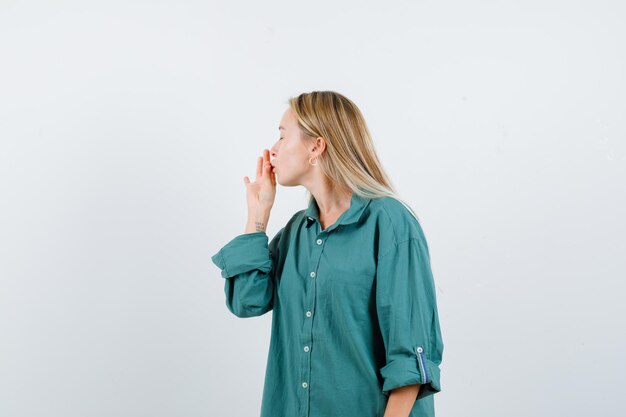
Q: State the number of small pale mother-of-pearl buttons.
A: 6